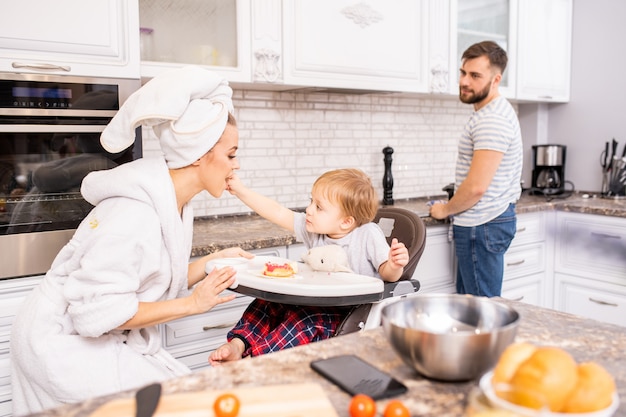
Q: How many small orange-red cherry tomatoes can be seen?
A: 3